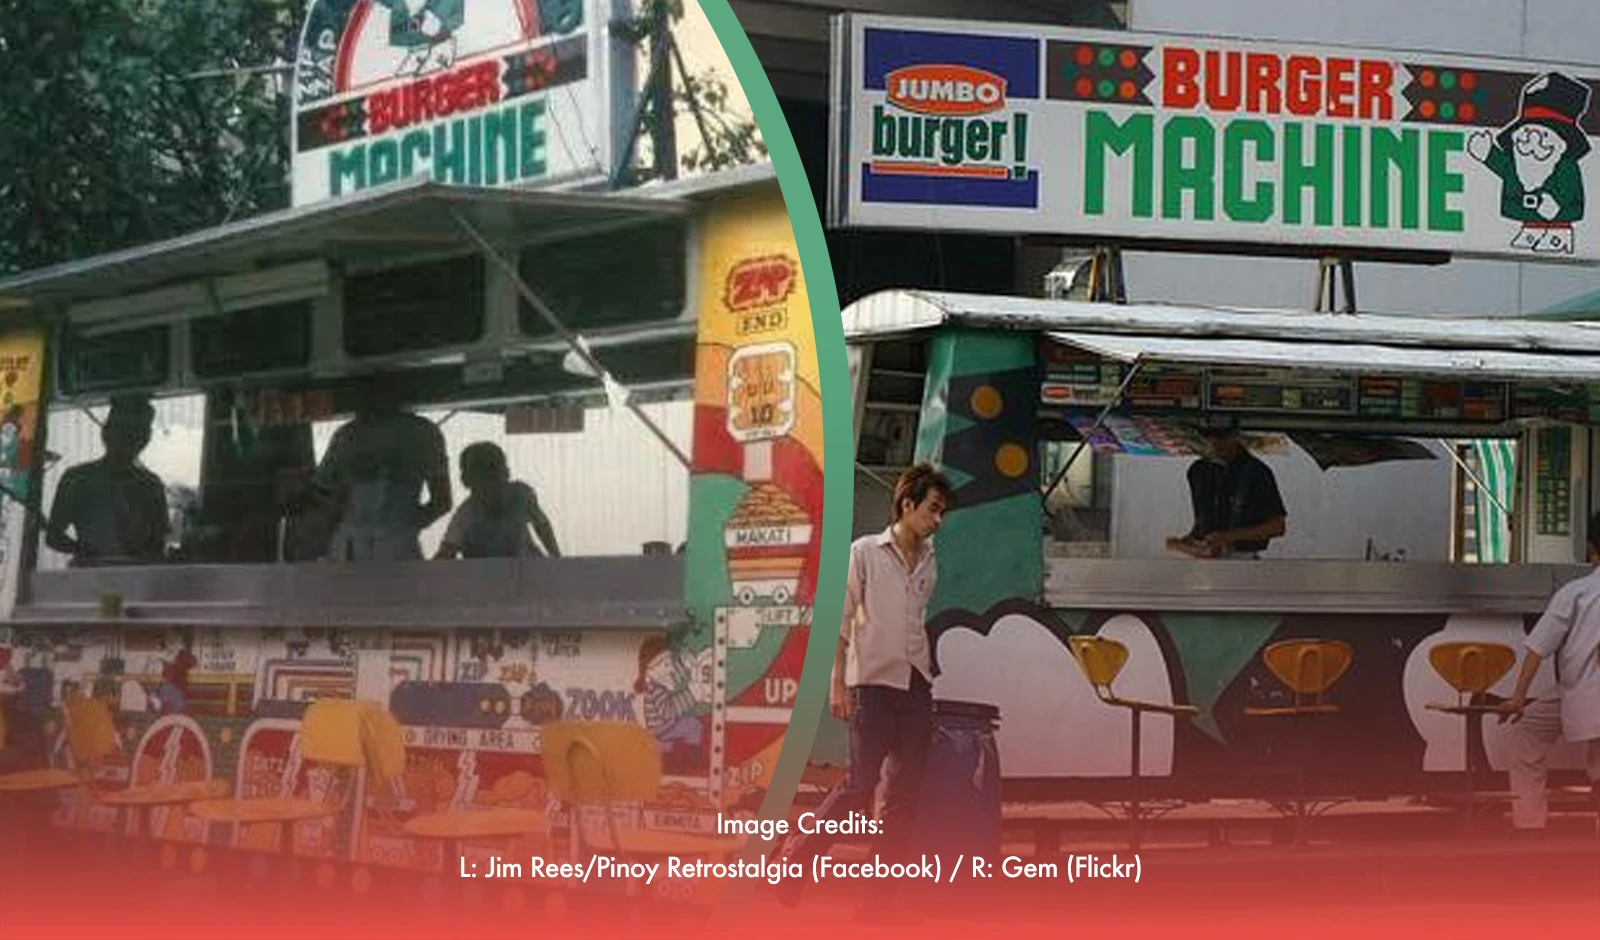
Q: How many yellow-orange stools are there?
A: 8